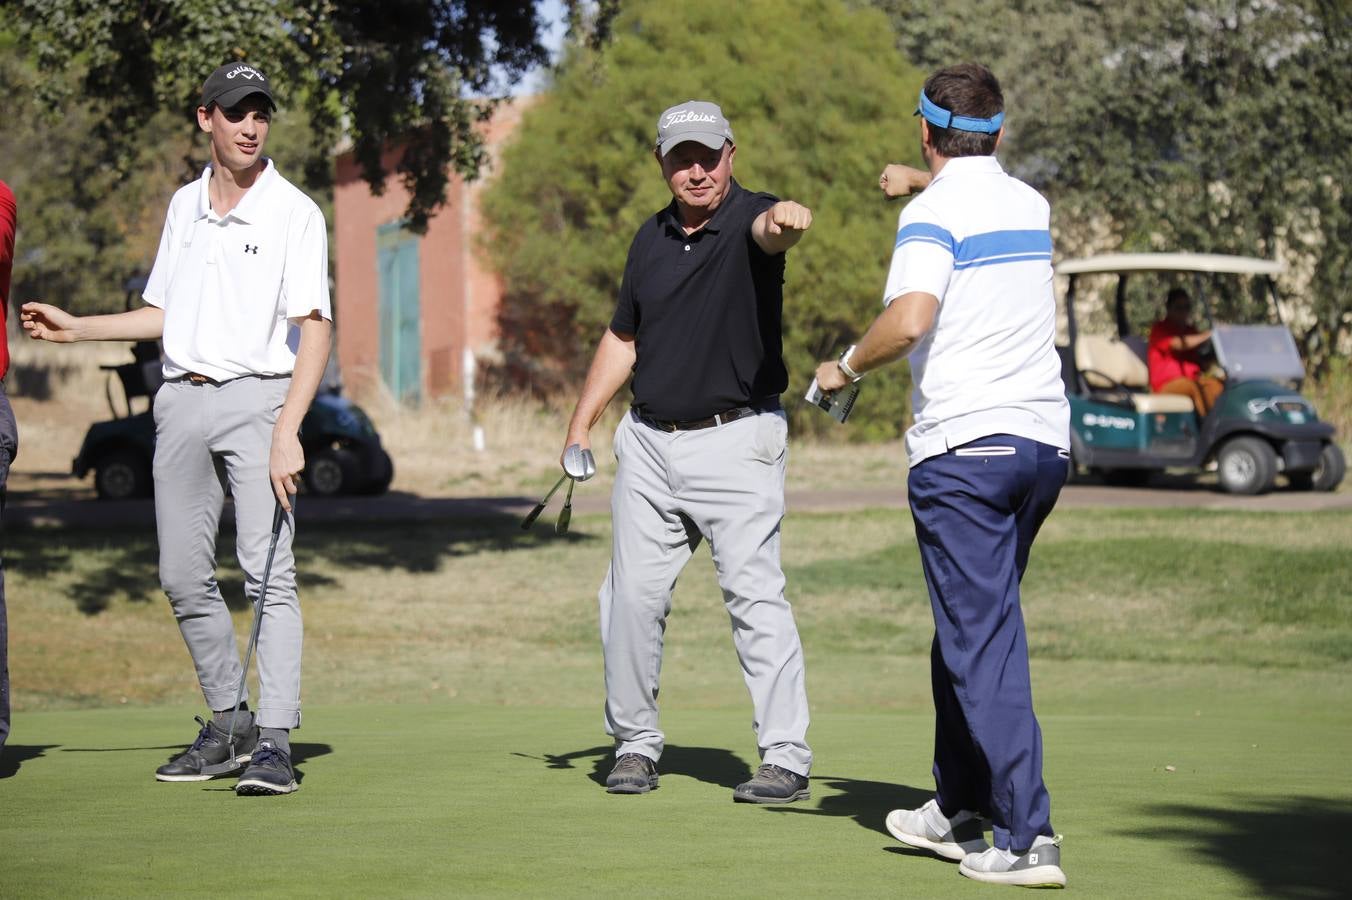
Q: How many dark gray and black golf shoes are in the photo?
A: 4